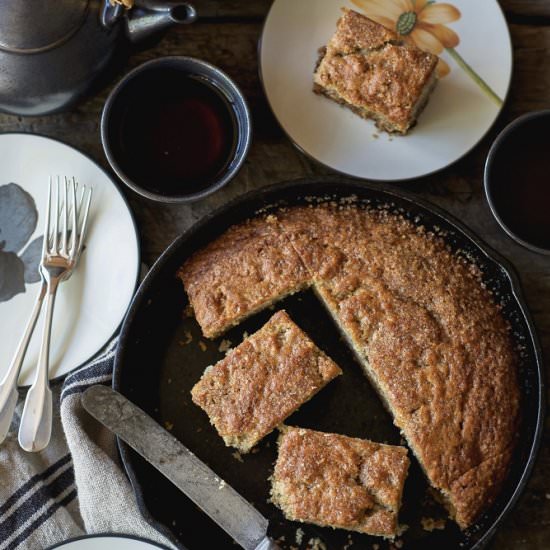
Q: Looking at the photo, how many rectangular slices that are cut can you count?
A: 3